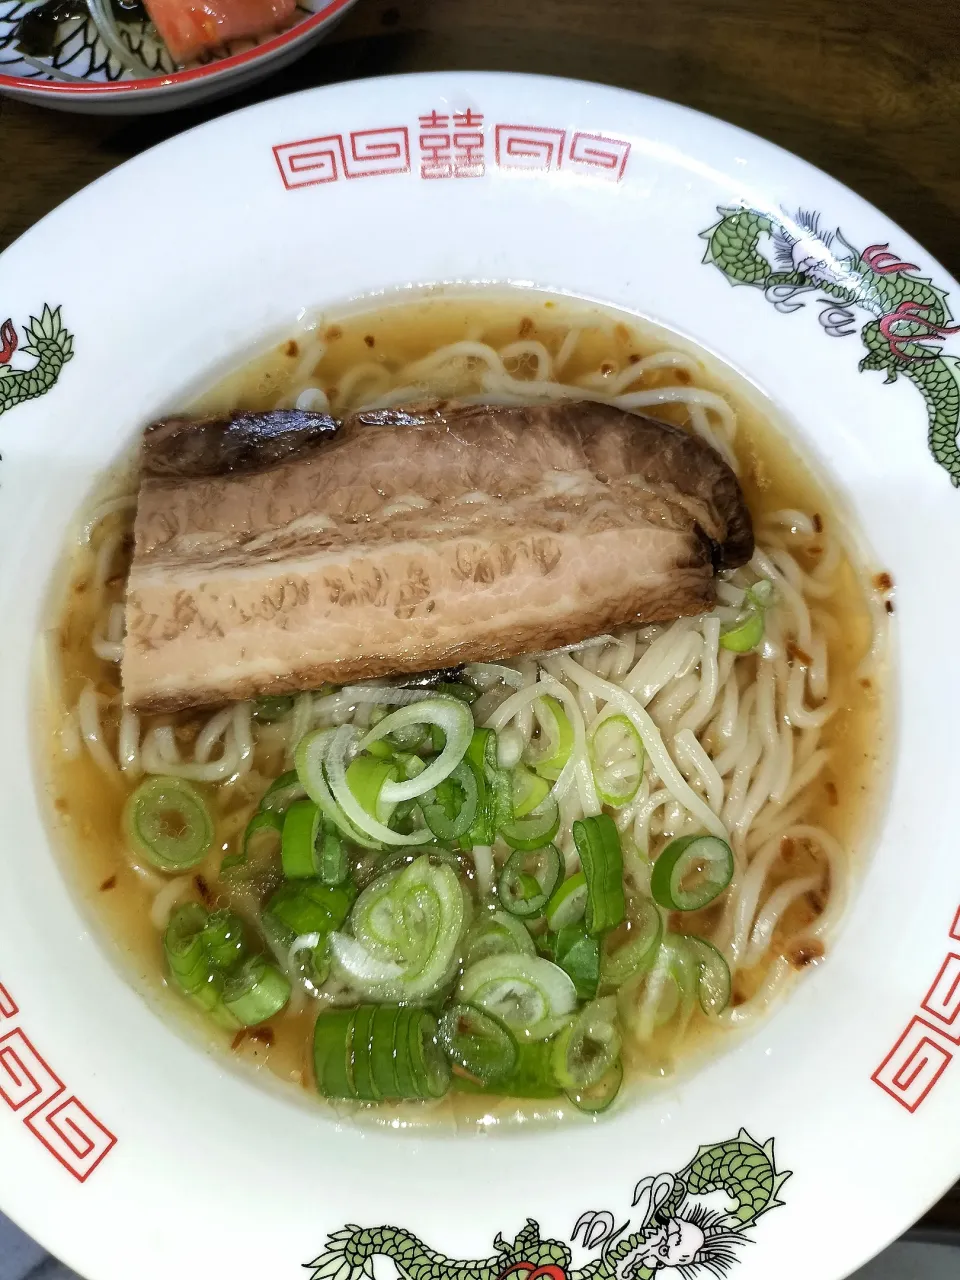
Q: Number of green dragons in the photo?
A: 3